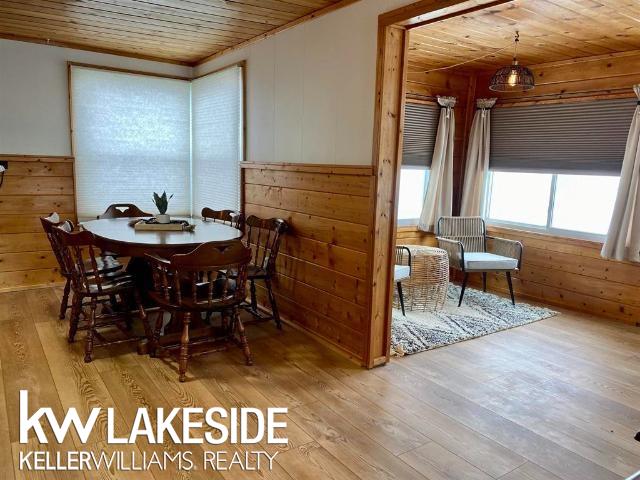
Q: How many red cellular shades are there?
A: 0